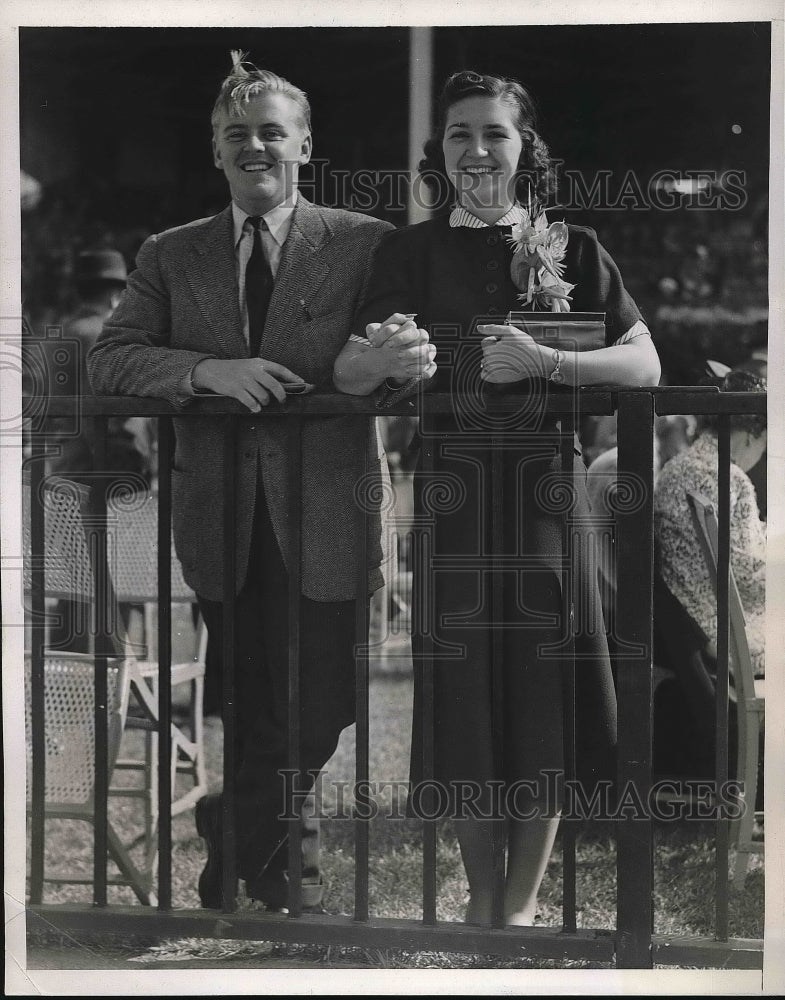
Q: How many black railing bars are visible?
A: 11